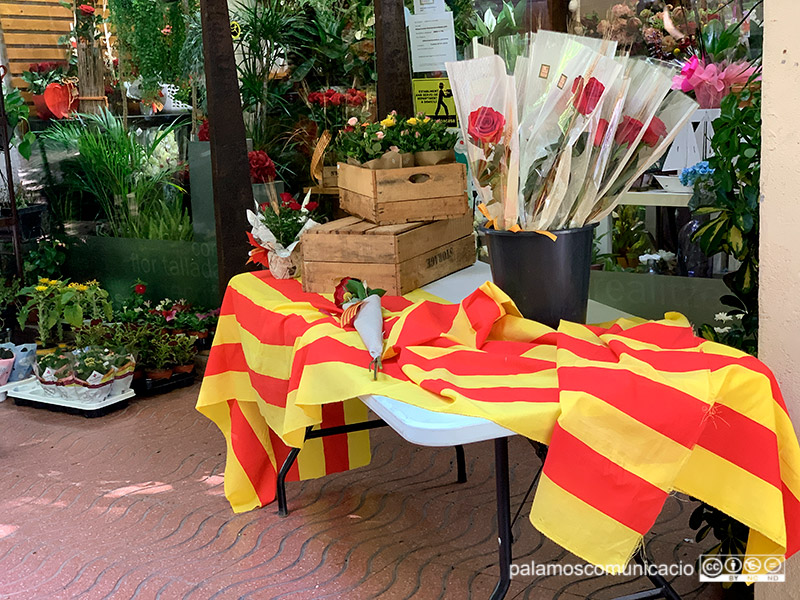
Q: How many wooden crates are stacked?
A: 2